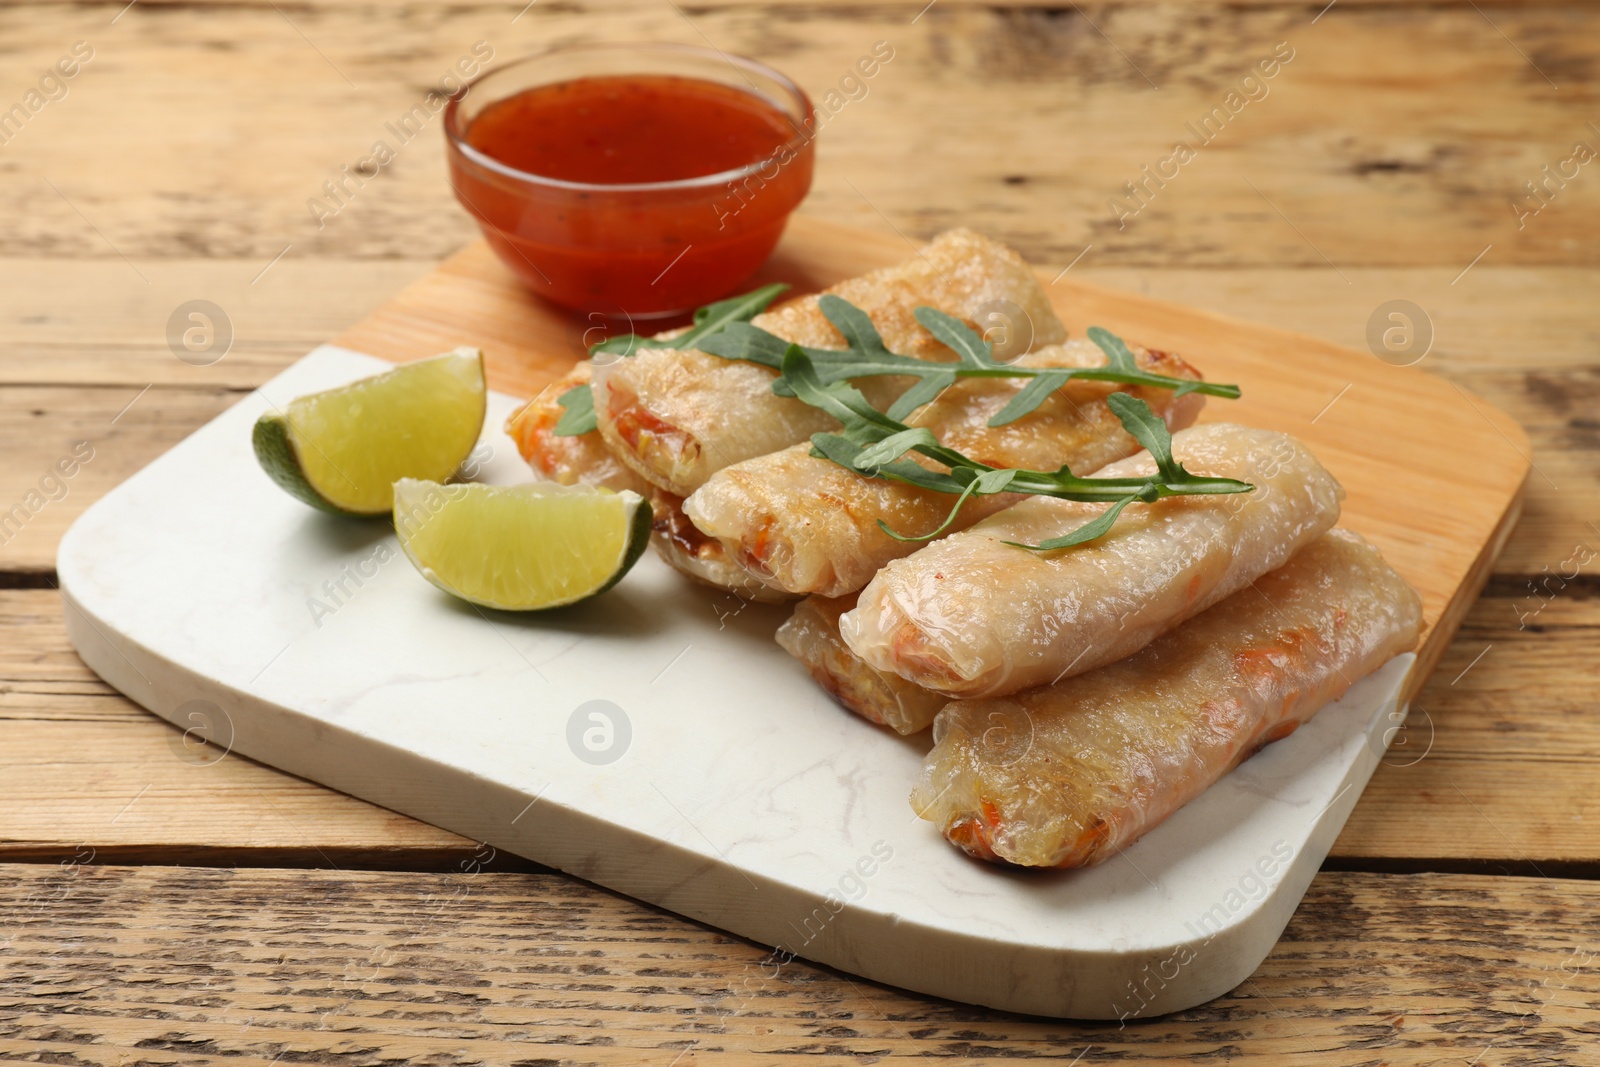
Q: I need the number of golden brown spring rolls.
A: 7